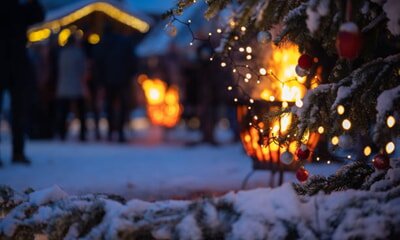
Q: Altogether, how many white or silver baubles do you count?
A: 4